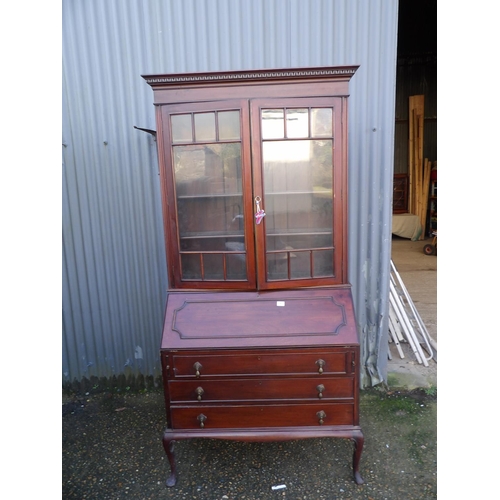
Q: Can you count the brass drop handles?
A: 6